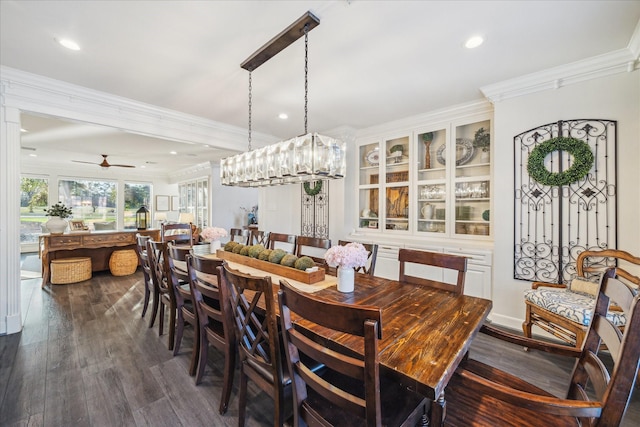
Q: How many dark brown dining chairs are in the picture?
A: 14